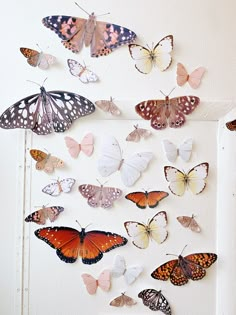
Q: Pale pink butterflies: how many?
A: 3